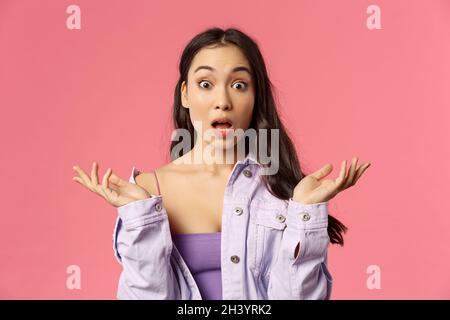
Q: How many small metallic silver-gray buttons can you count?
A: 6